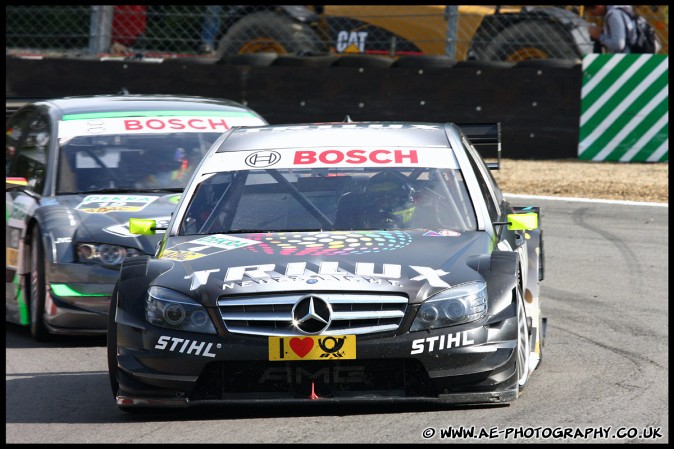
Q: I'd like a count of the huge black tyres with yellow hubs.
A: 2